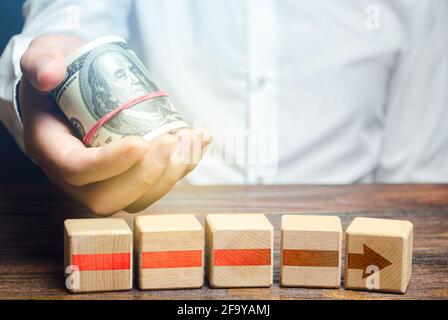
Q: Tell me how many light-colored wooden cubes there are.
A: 5